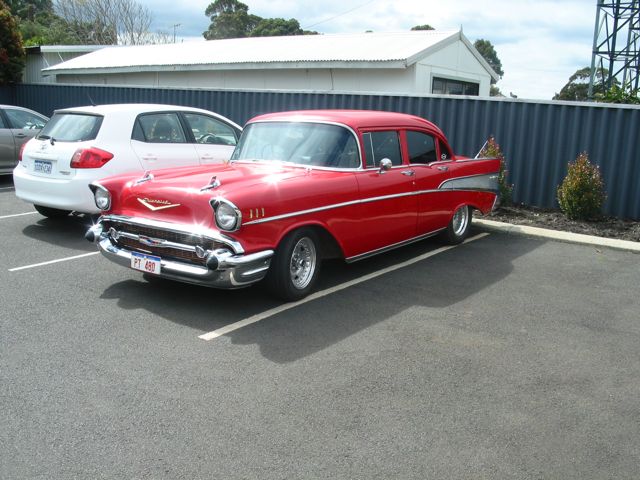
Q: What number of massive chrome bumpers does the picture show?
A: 1